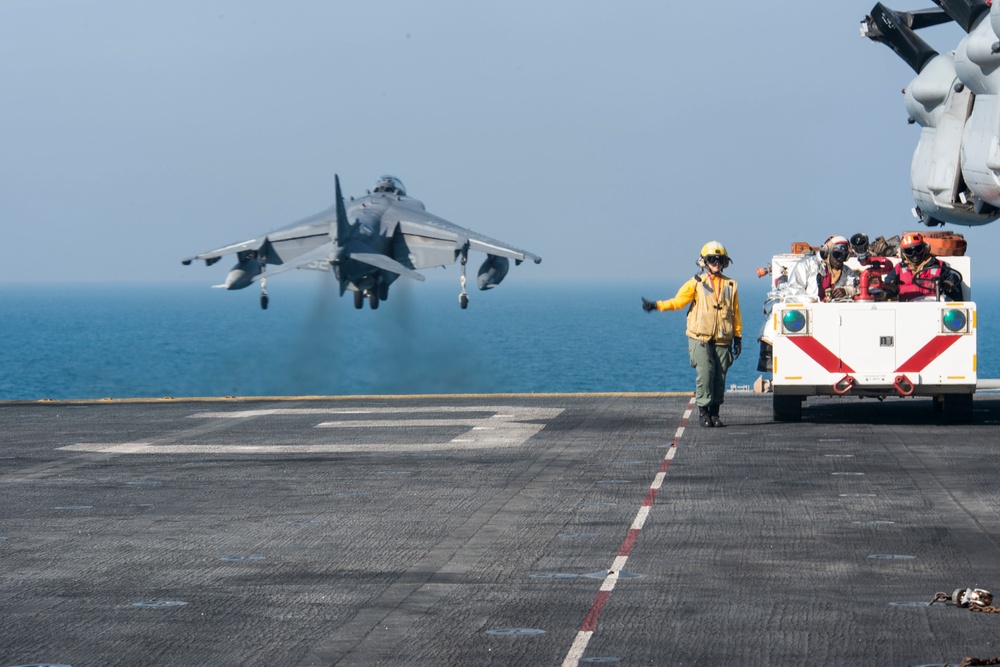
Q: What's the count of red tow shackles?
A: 2